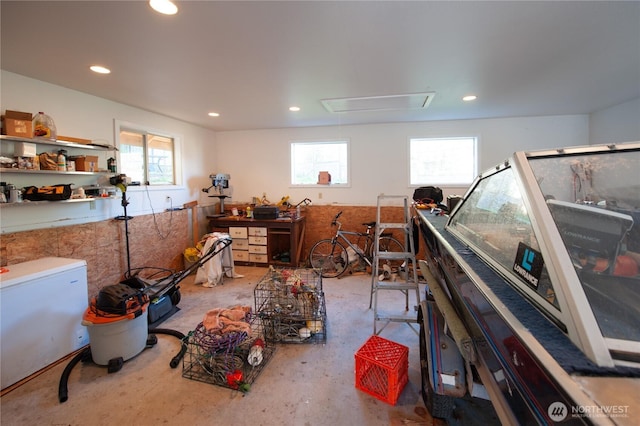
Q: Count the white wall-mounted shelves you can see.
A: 3